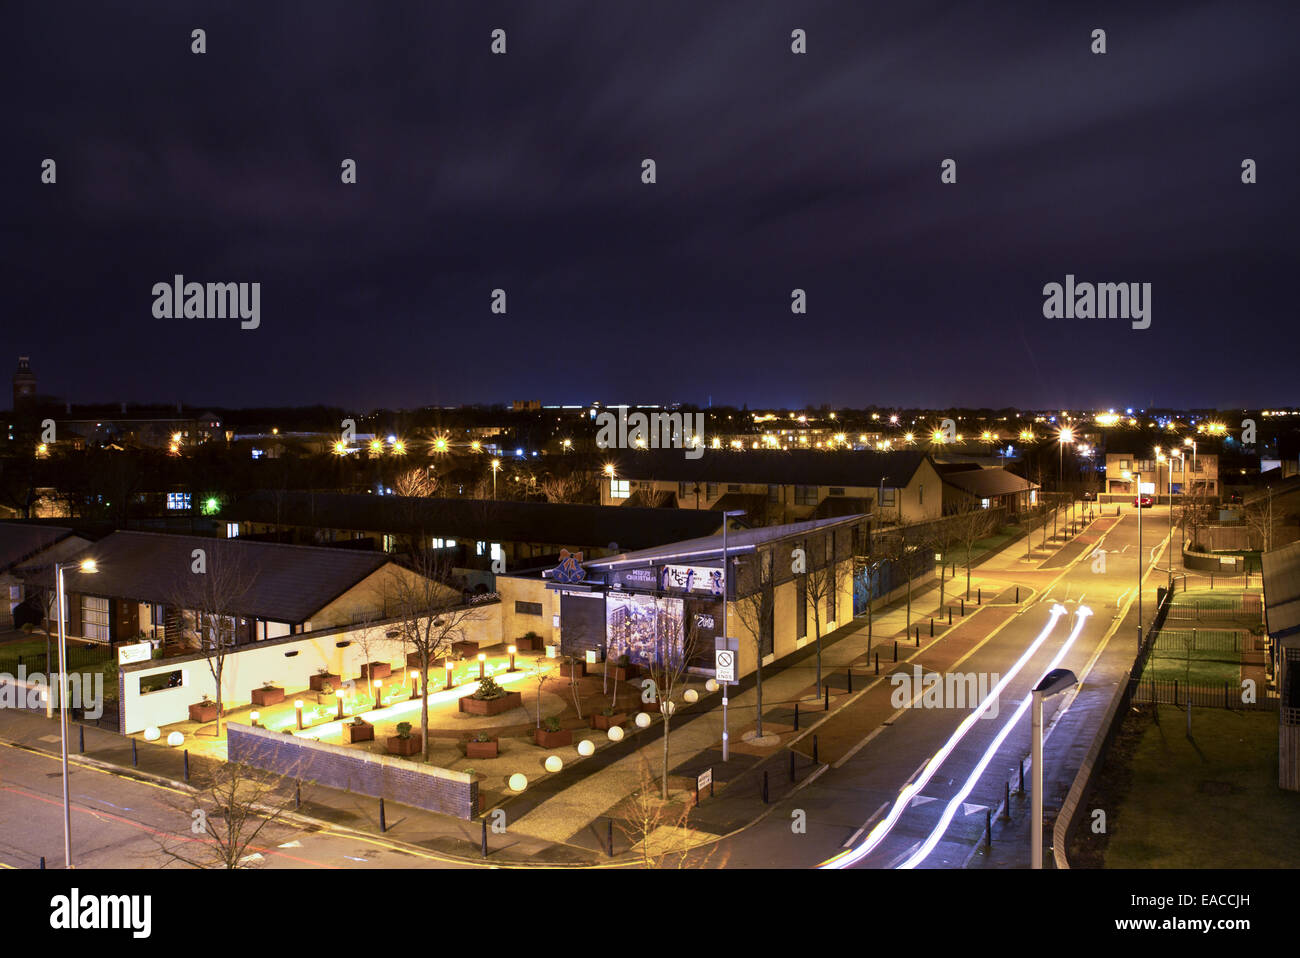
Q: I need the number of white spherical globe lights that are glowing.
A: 10